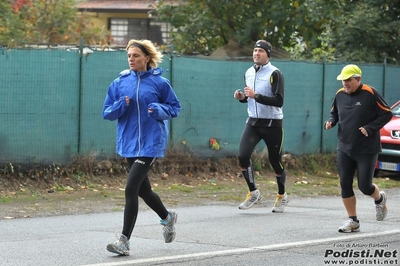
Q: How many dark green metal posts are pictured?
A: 4